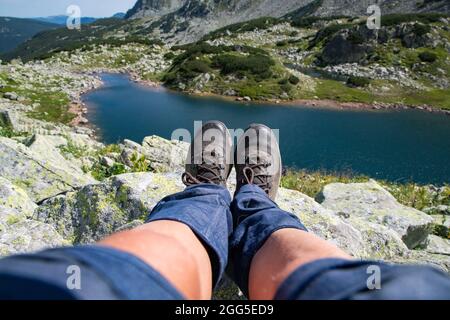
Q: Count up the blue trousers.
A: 1